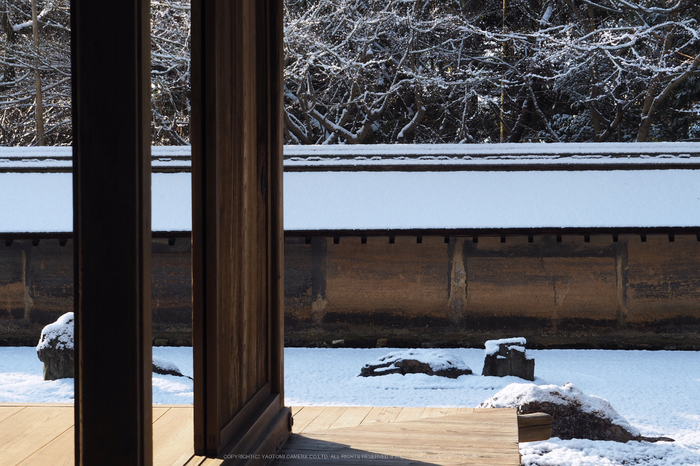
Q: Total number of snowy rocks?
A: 5